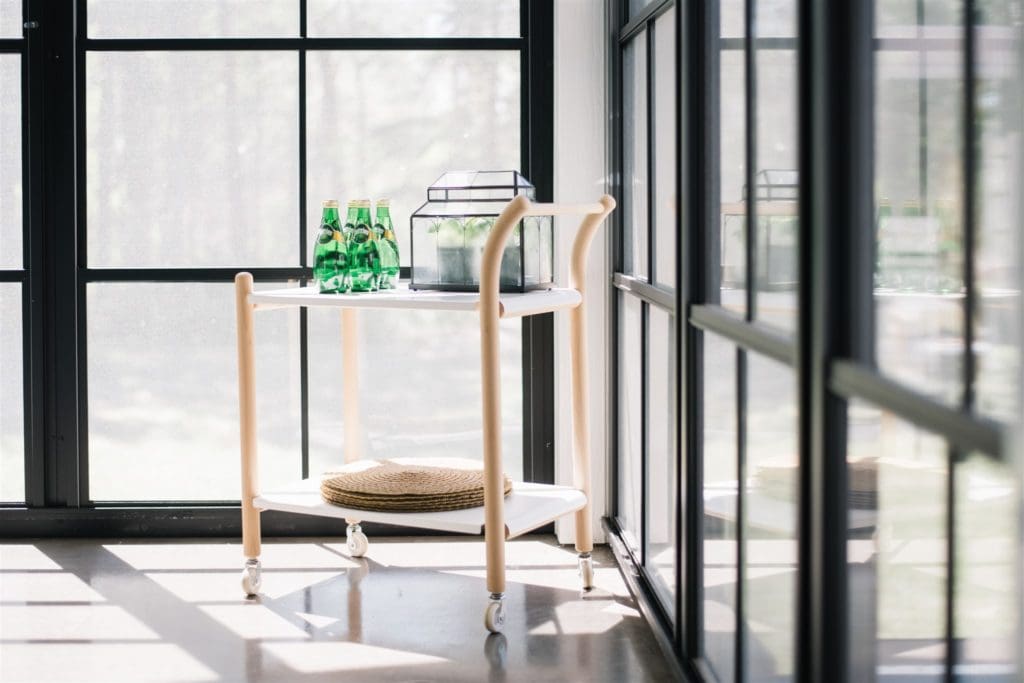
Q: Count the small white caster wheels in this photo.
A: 4